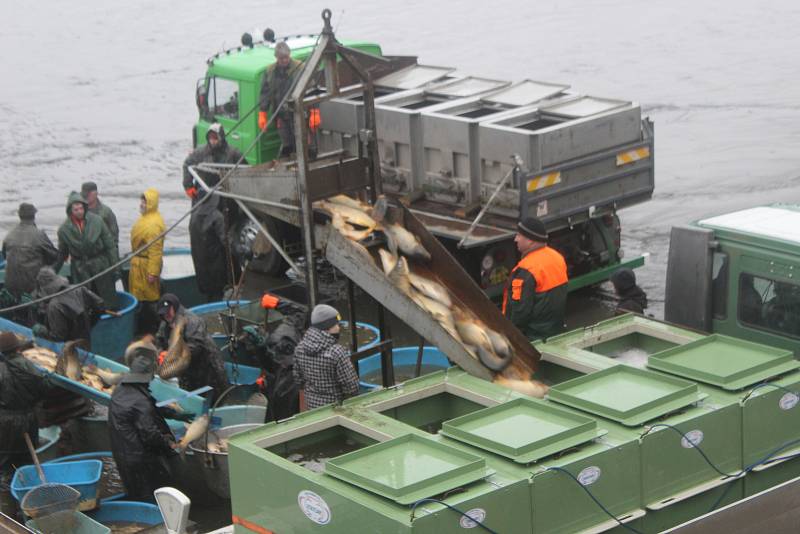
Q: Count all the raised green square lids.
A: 4